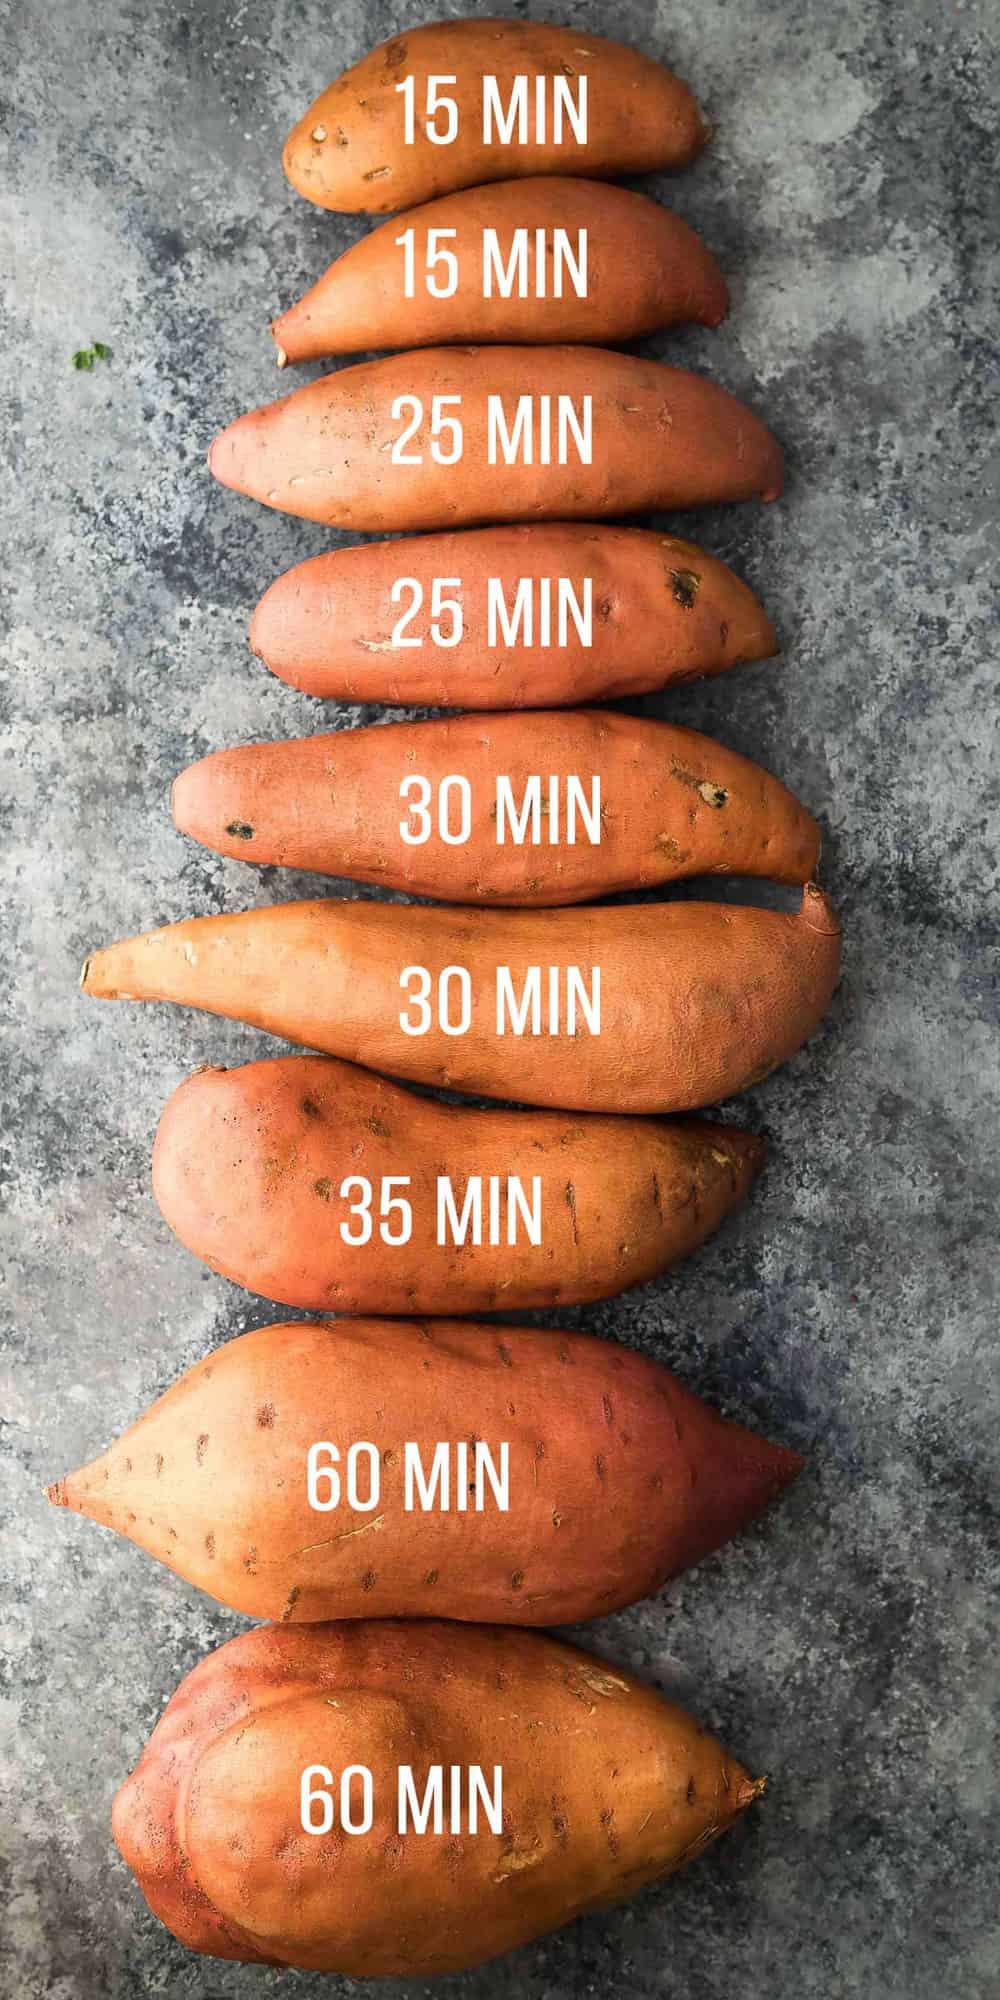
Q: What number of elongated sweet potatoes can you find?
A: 9